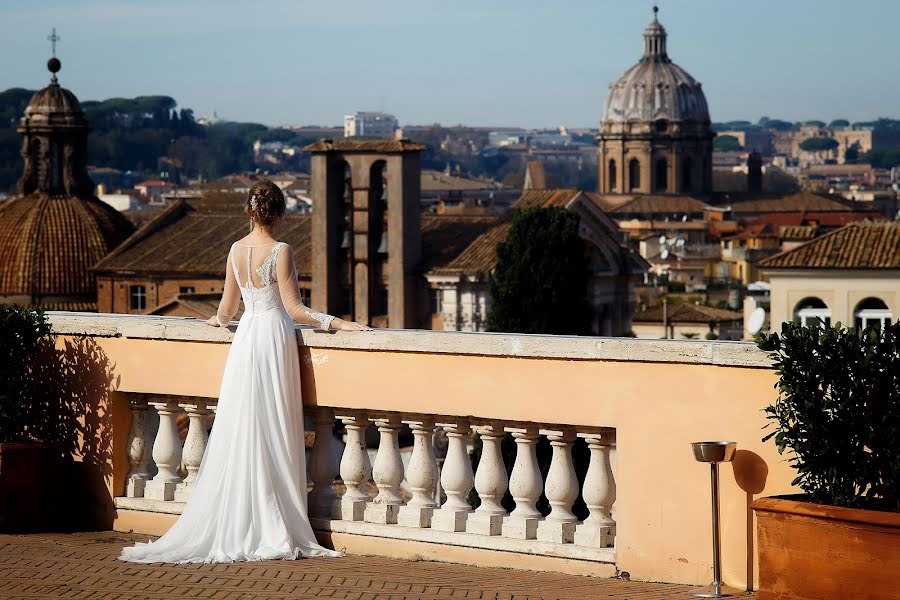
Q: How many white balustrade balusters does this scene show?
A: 12